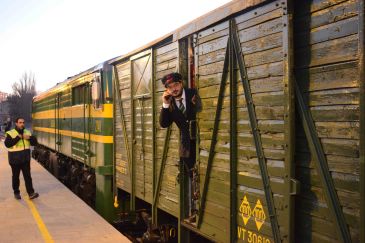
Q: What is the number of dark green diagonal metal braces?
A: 5